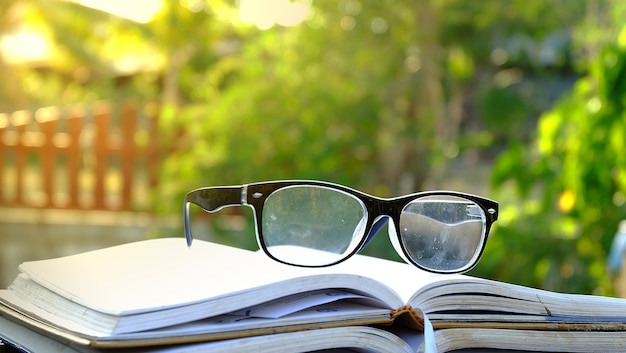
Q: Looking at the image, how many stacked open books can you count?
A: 2